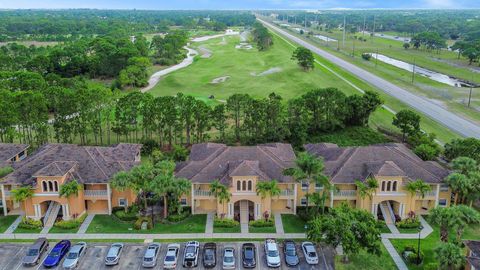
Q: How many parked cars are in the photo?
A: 13